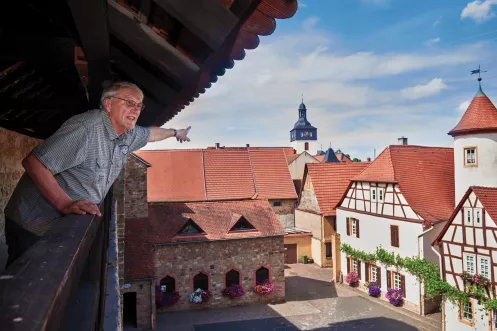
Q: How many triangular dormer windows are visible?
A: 2